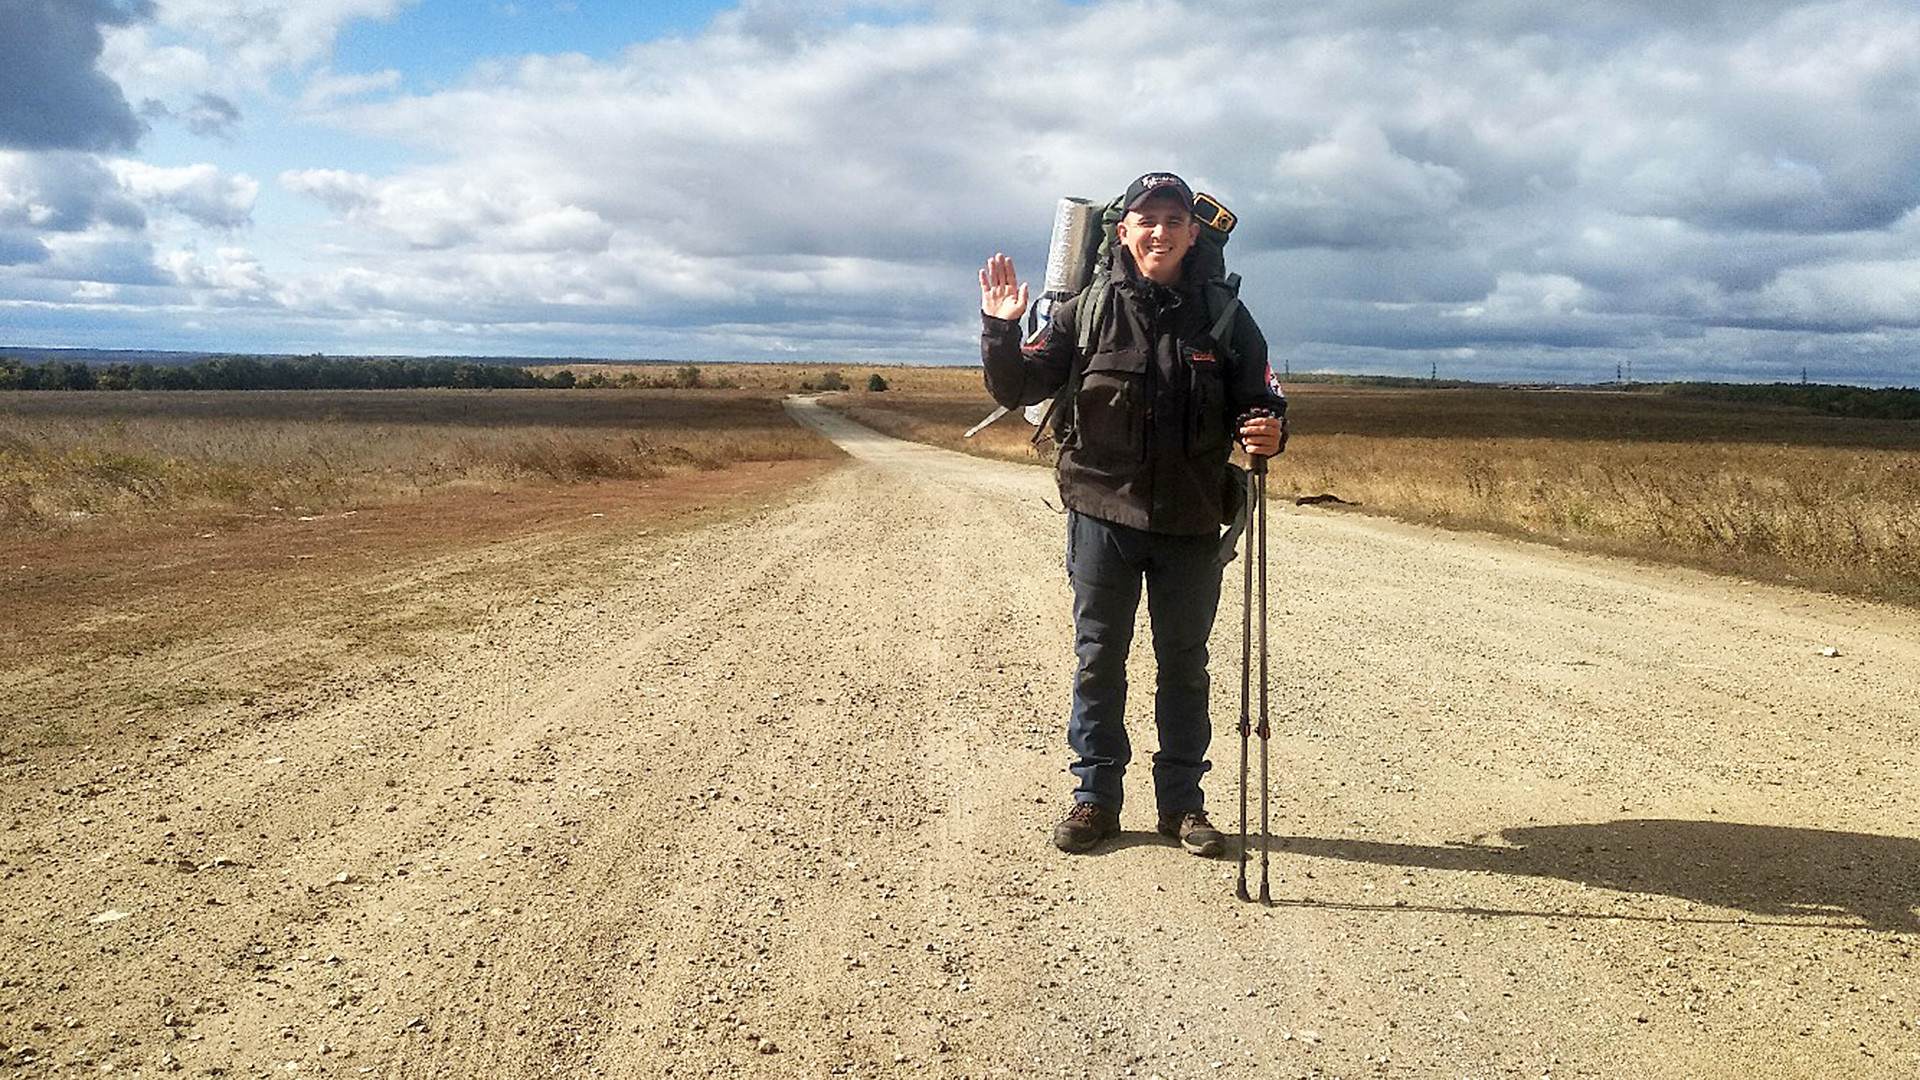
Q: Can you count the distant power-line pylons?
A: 5